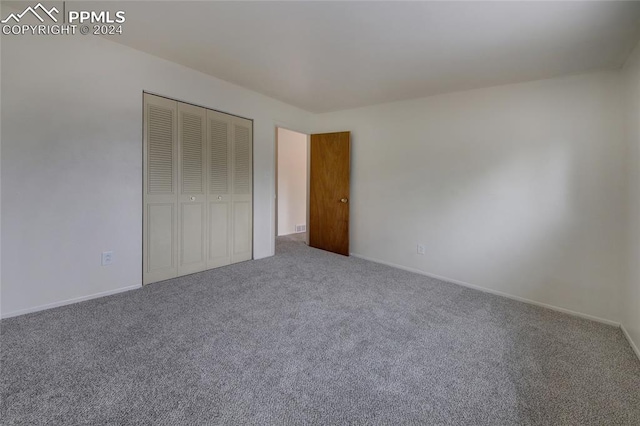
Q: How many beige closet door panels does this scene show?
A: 4